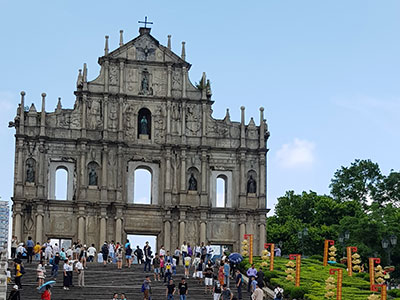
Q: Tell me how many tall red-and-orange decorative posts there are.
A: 8